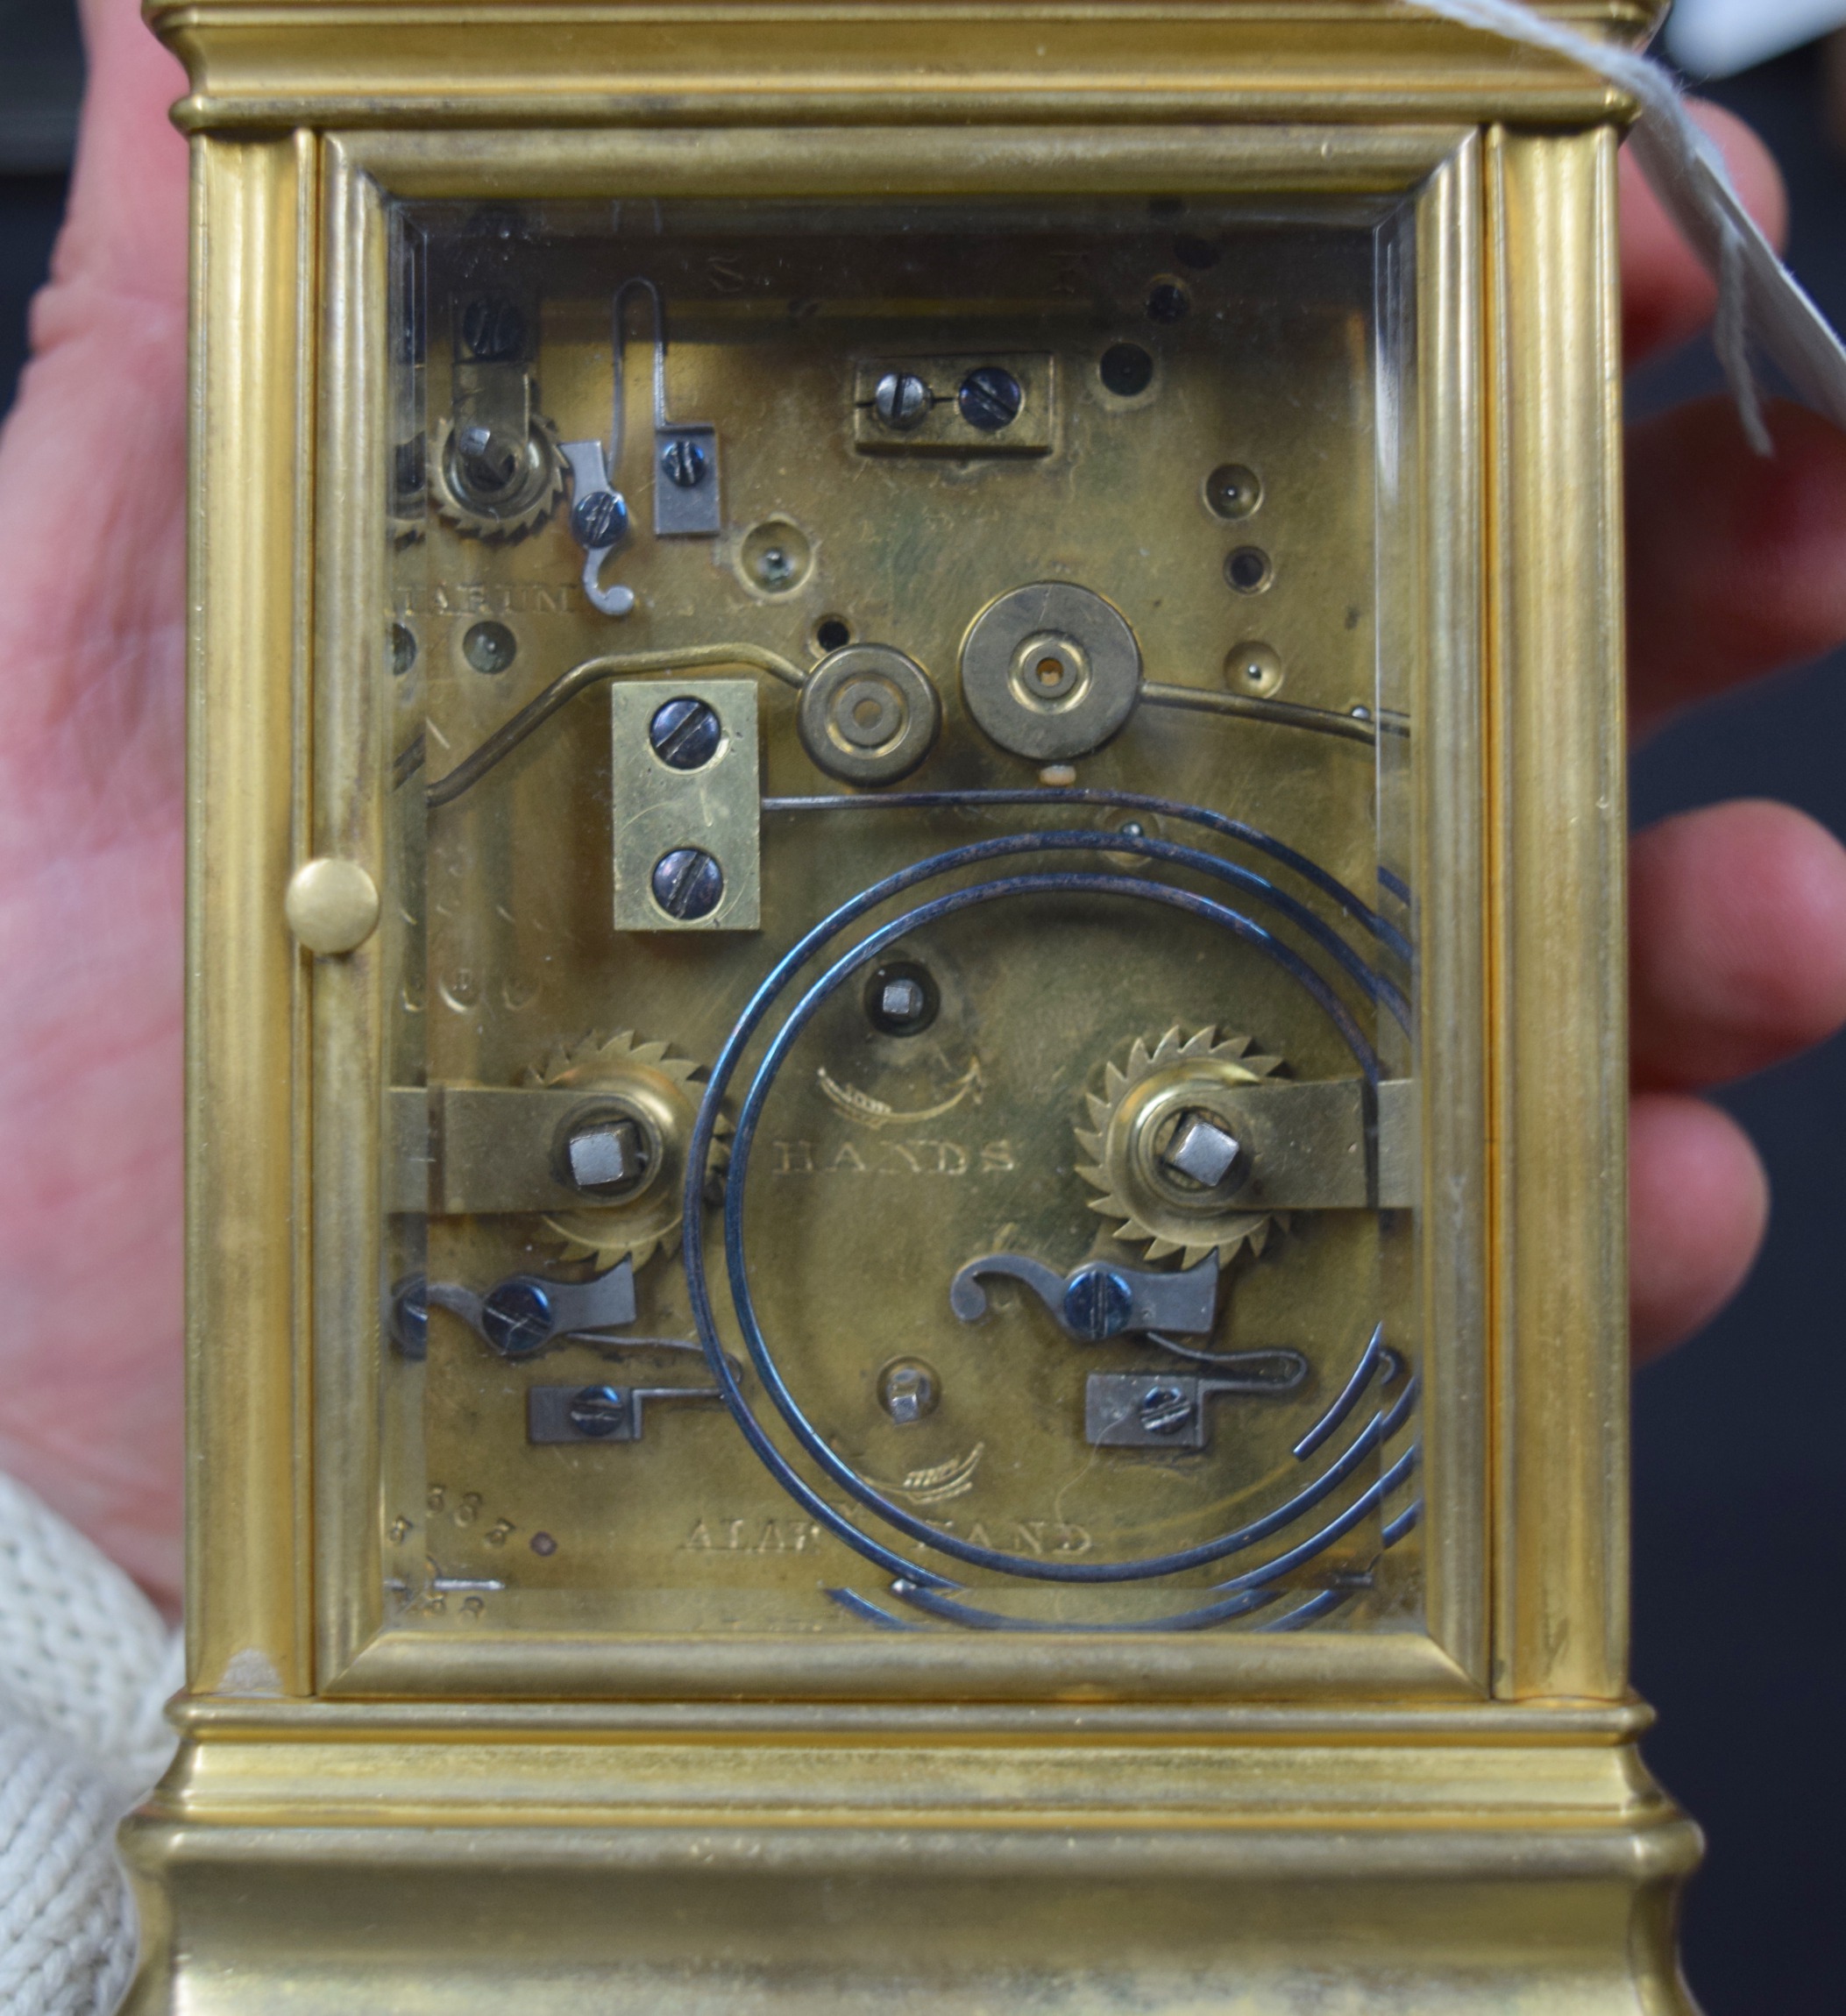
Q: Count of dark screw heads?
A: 10